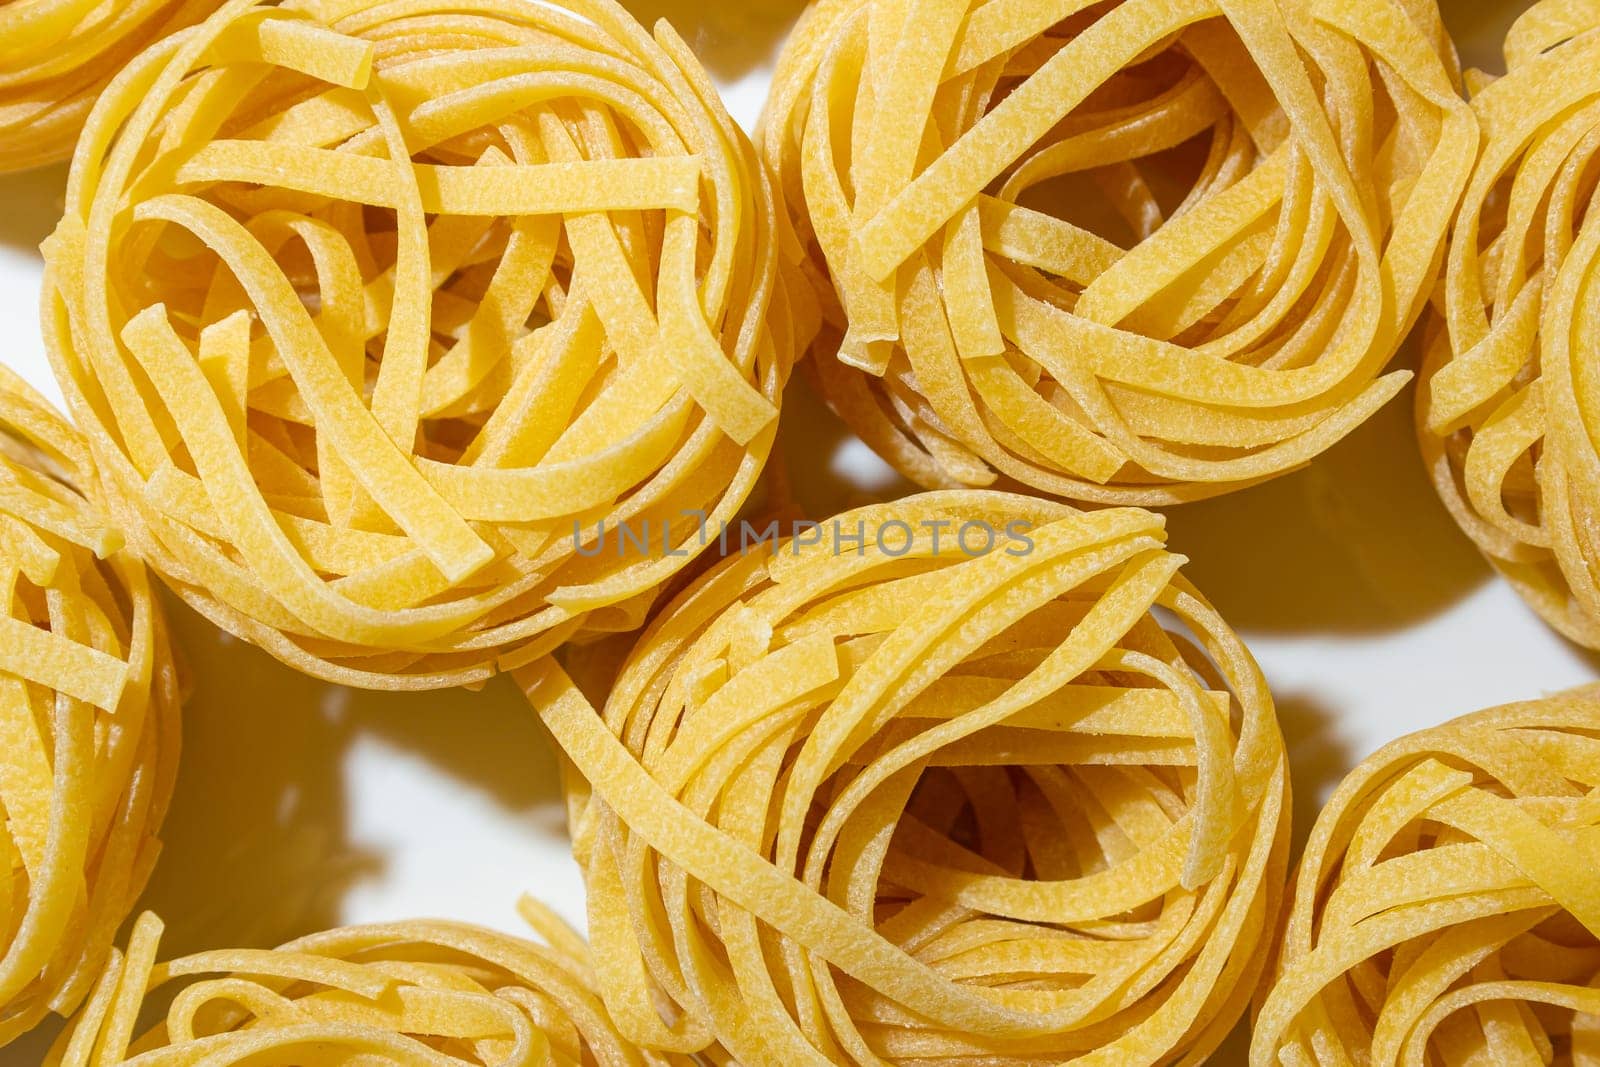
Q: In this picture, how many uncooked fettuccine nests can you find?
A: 8